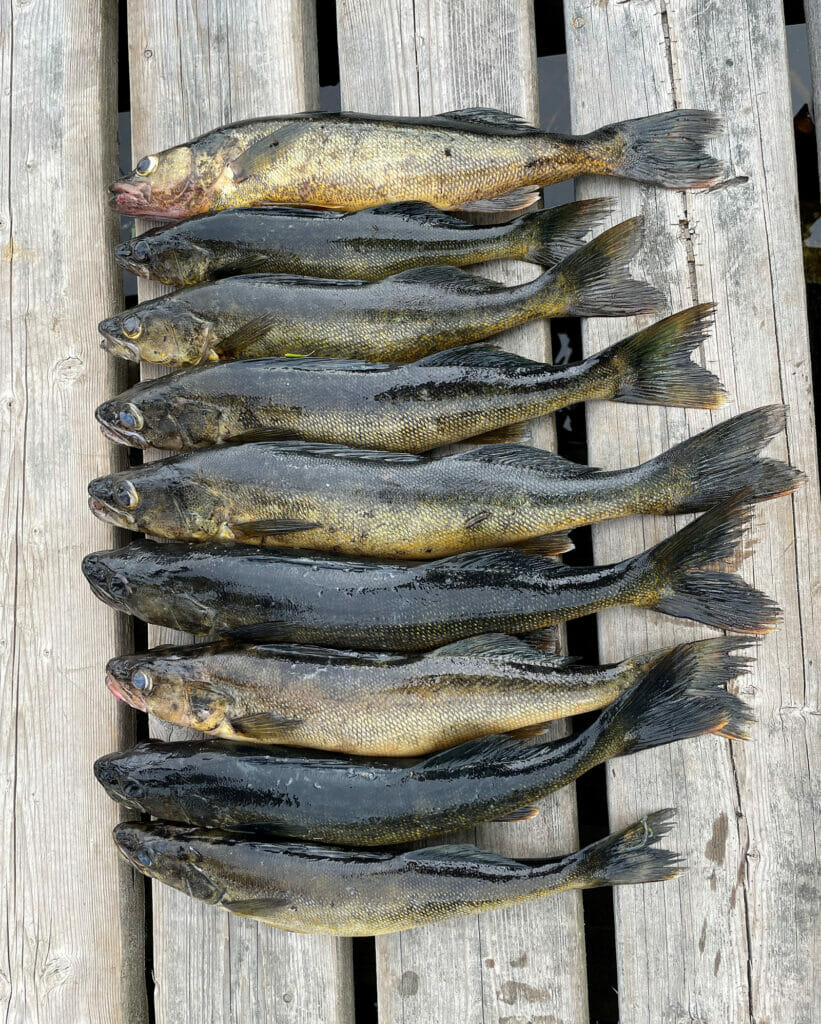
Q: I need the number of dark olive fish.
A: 7